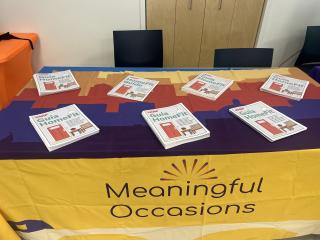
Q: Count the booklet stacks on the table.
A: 7